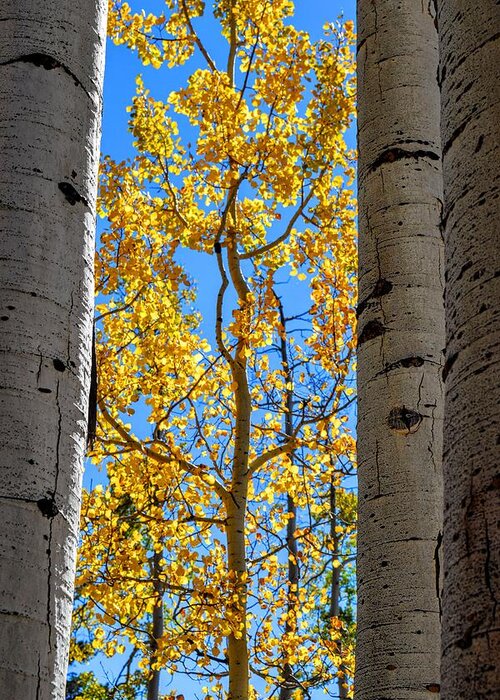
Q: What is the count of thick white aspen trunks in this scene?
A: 3